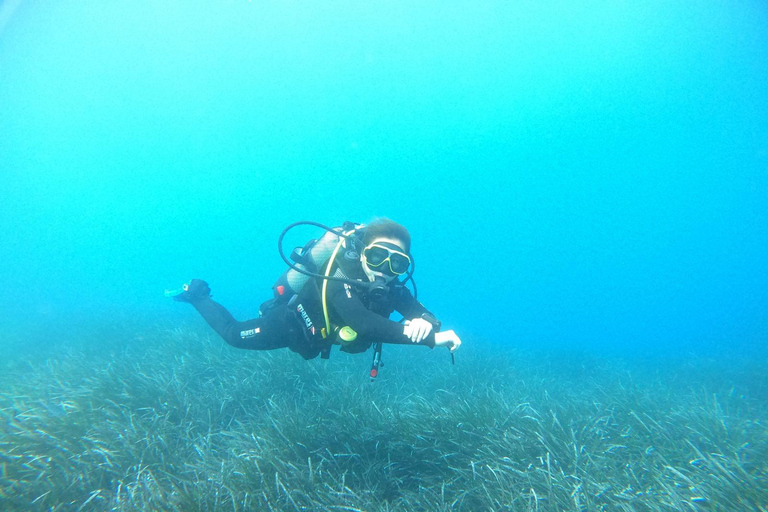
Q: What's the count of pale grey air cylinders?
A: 1